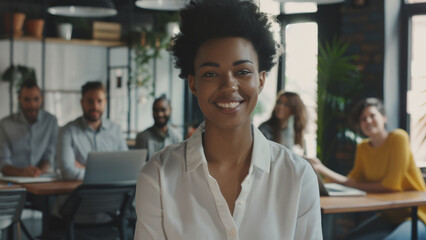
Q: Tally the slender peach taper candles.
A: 0